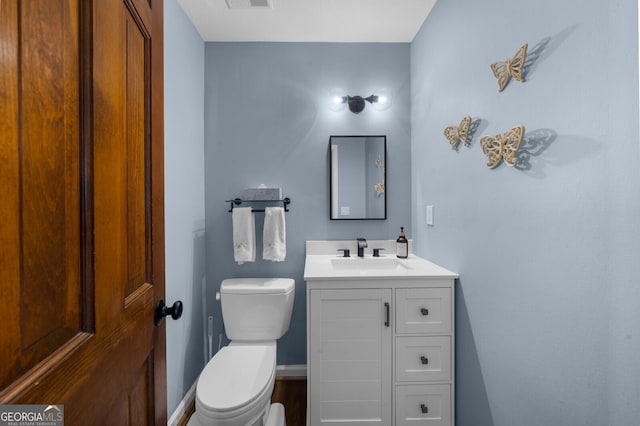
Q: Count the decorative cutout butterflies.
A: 3